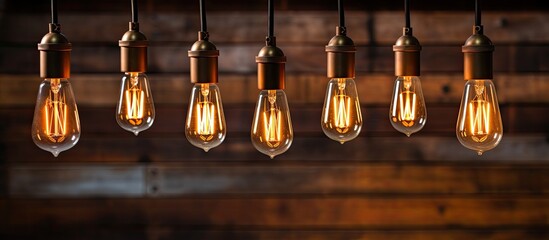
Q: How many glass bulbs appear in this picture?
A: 7